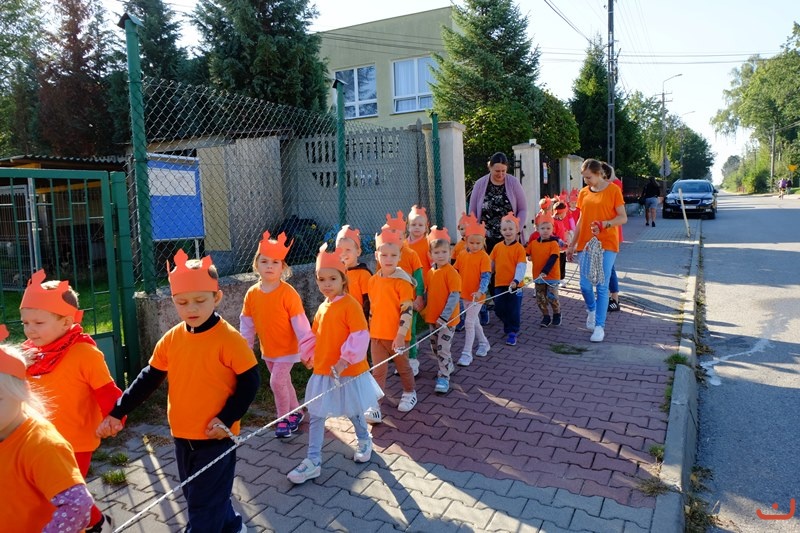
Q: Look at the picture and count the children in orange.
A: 14